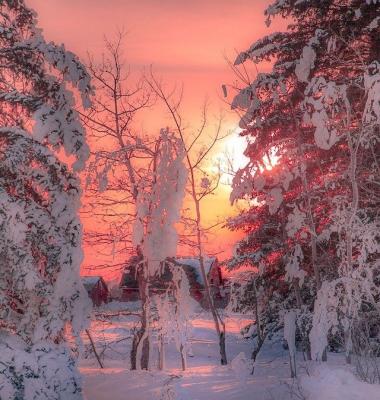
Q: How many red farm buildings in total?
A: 2